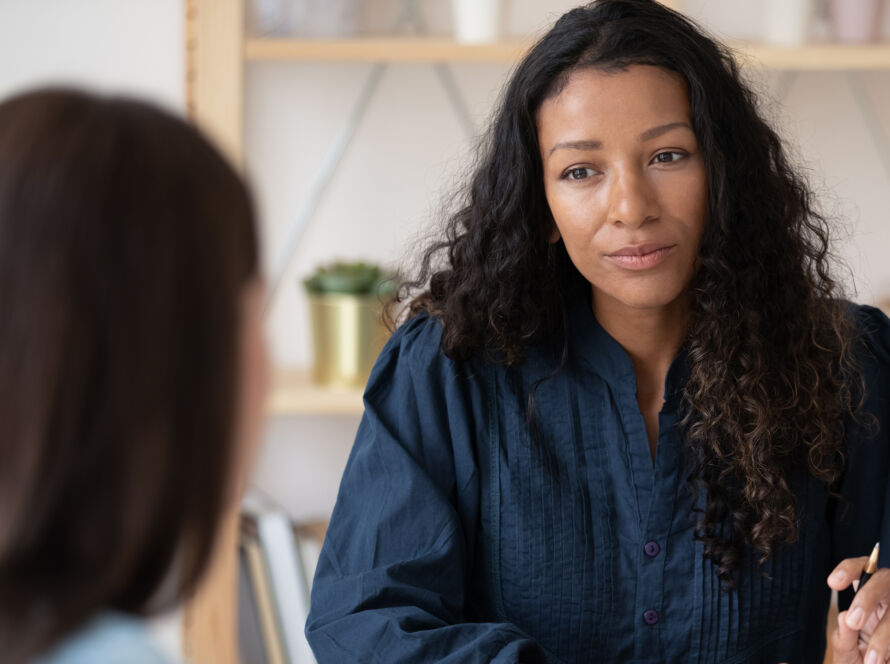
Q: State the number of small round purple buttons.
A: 2